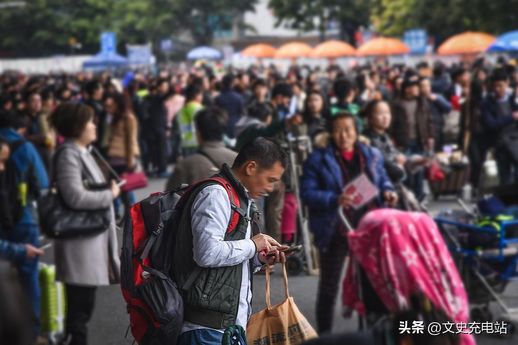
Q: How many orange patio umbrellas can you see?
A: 5